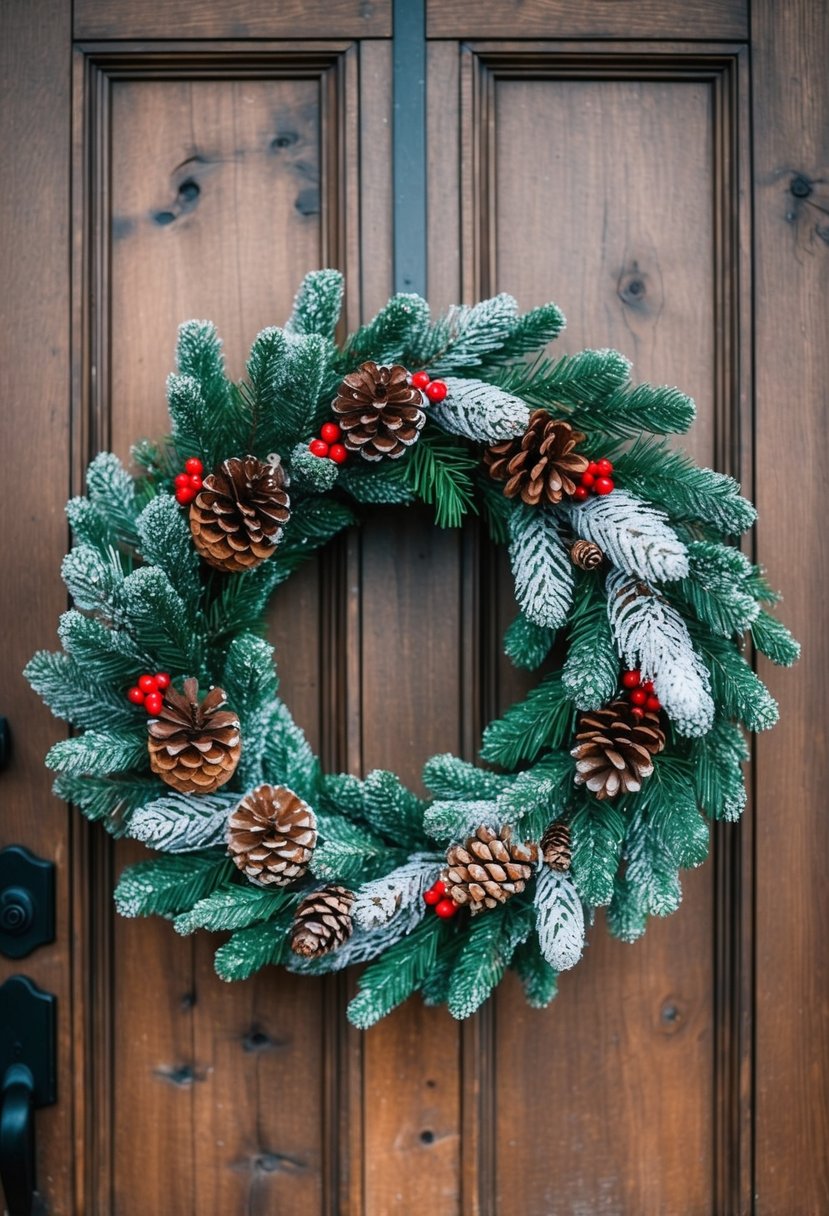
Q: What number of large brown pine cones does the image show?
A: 7